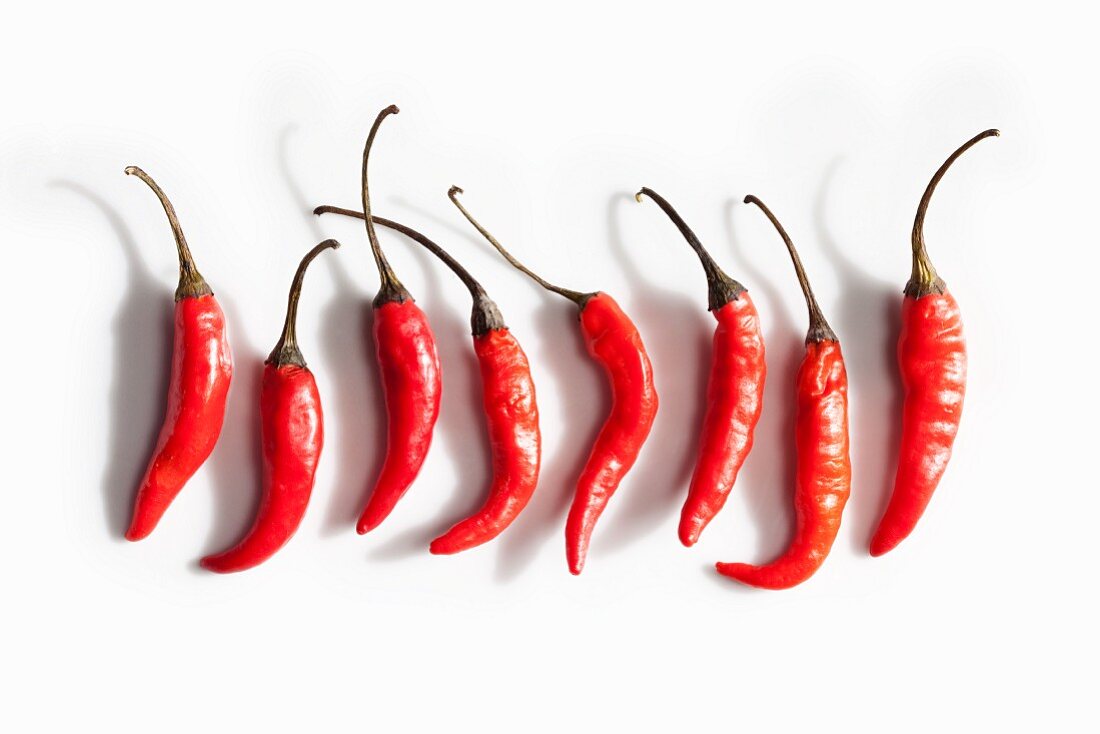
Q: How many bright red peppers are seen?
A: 8